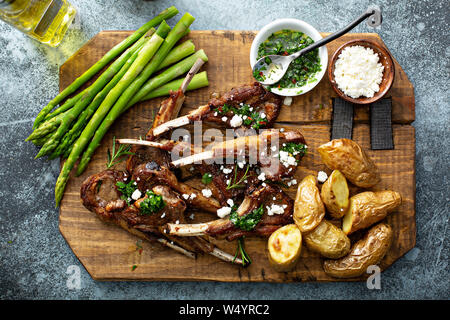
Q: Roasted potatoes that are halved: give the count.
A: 3